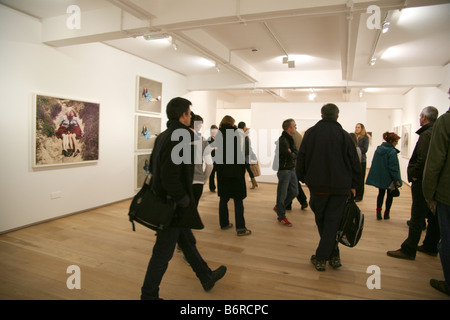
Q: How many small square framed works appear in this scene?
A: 3